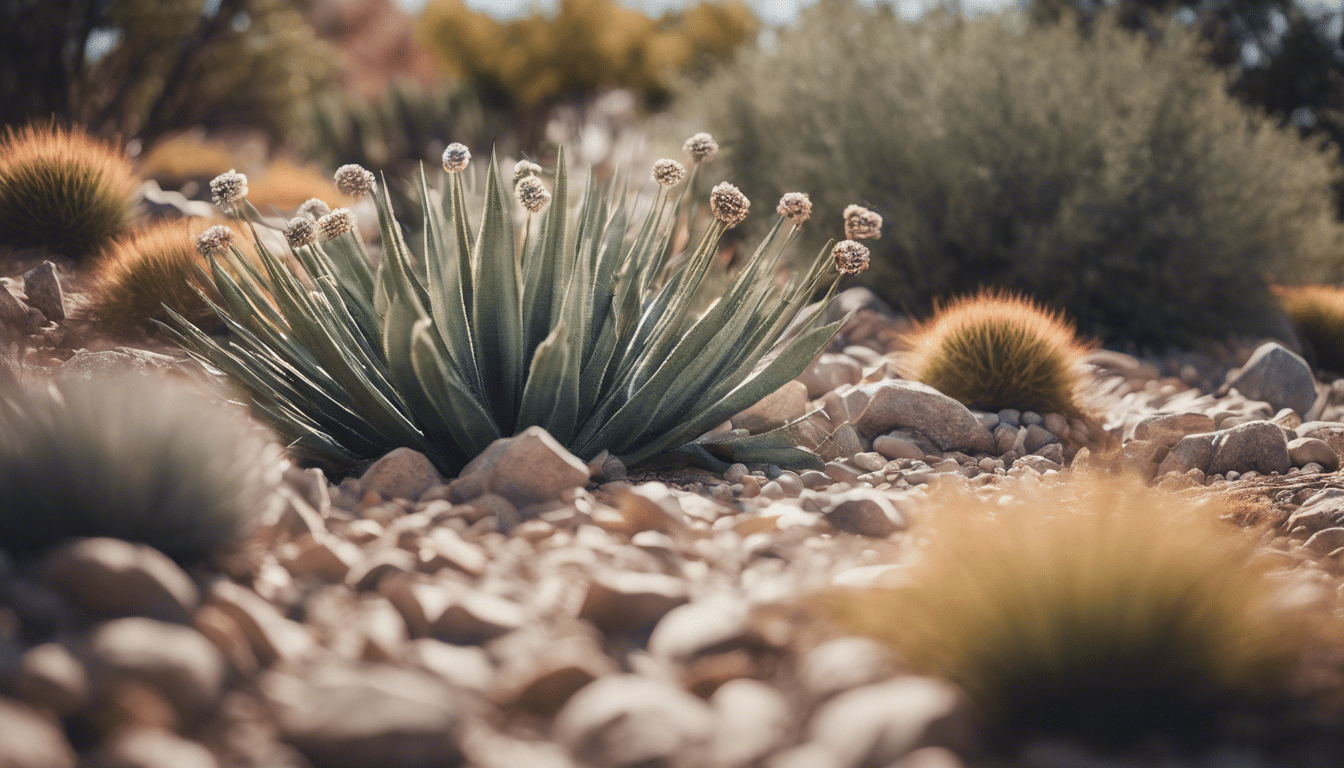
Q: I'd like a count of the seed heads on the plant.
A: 15